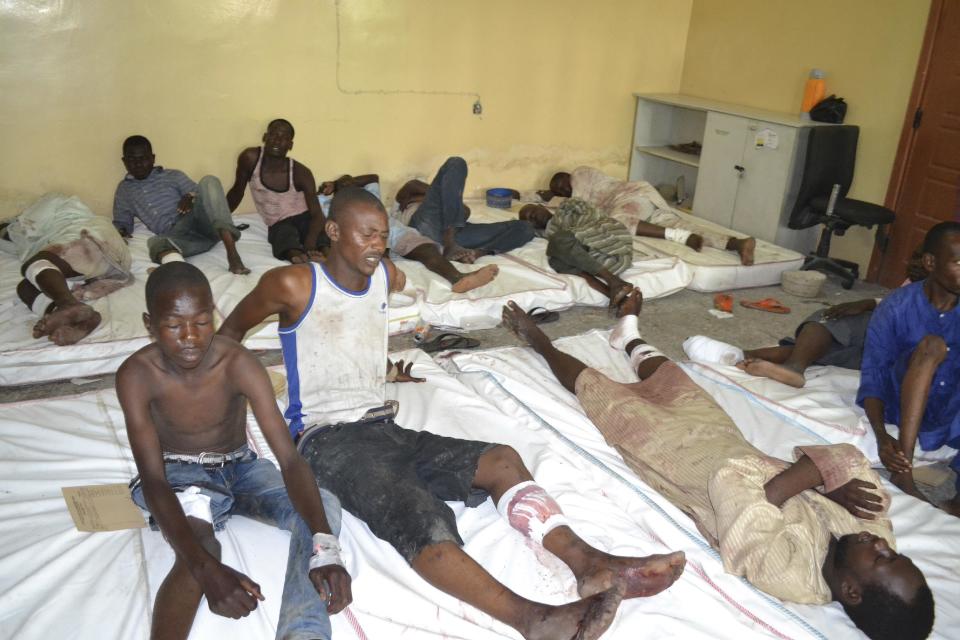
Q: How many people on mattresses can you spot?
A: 12